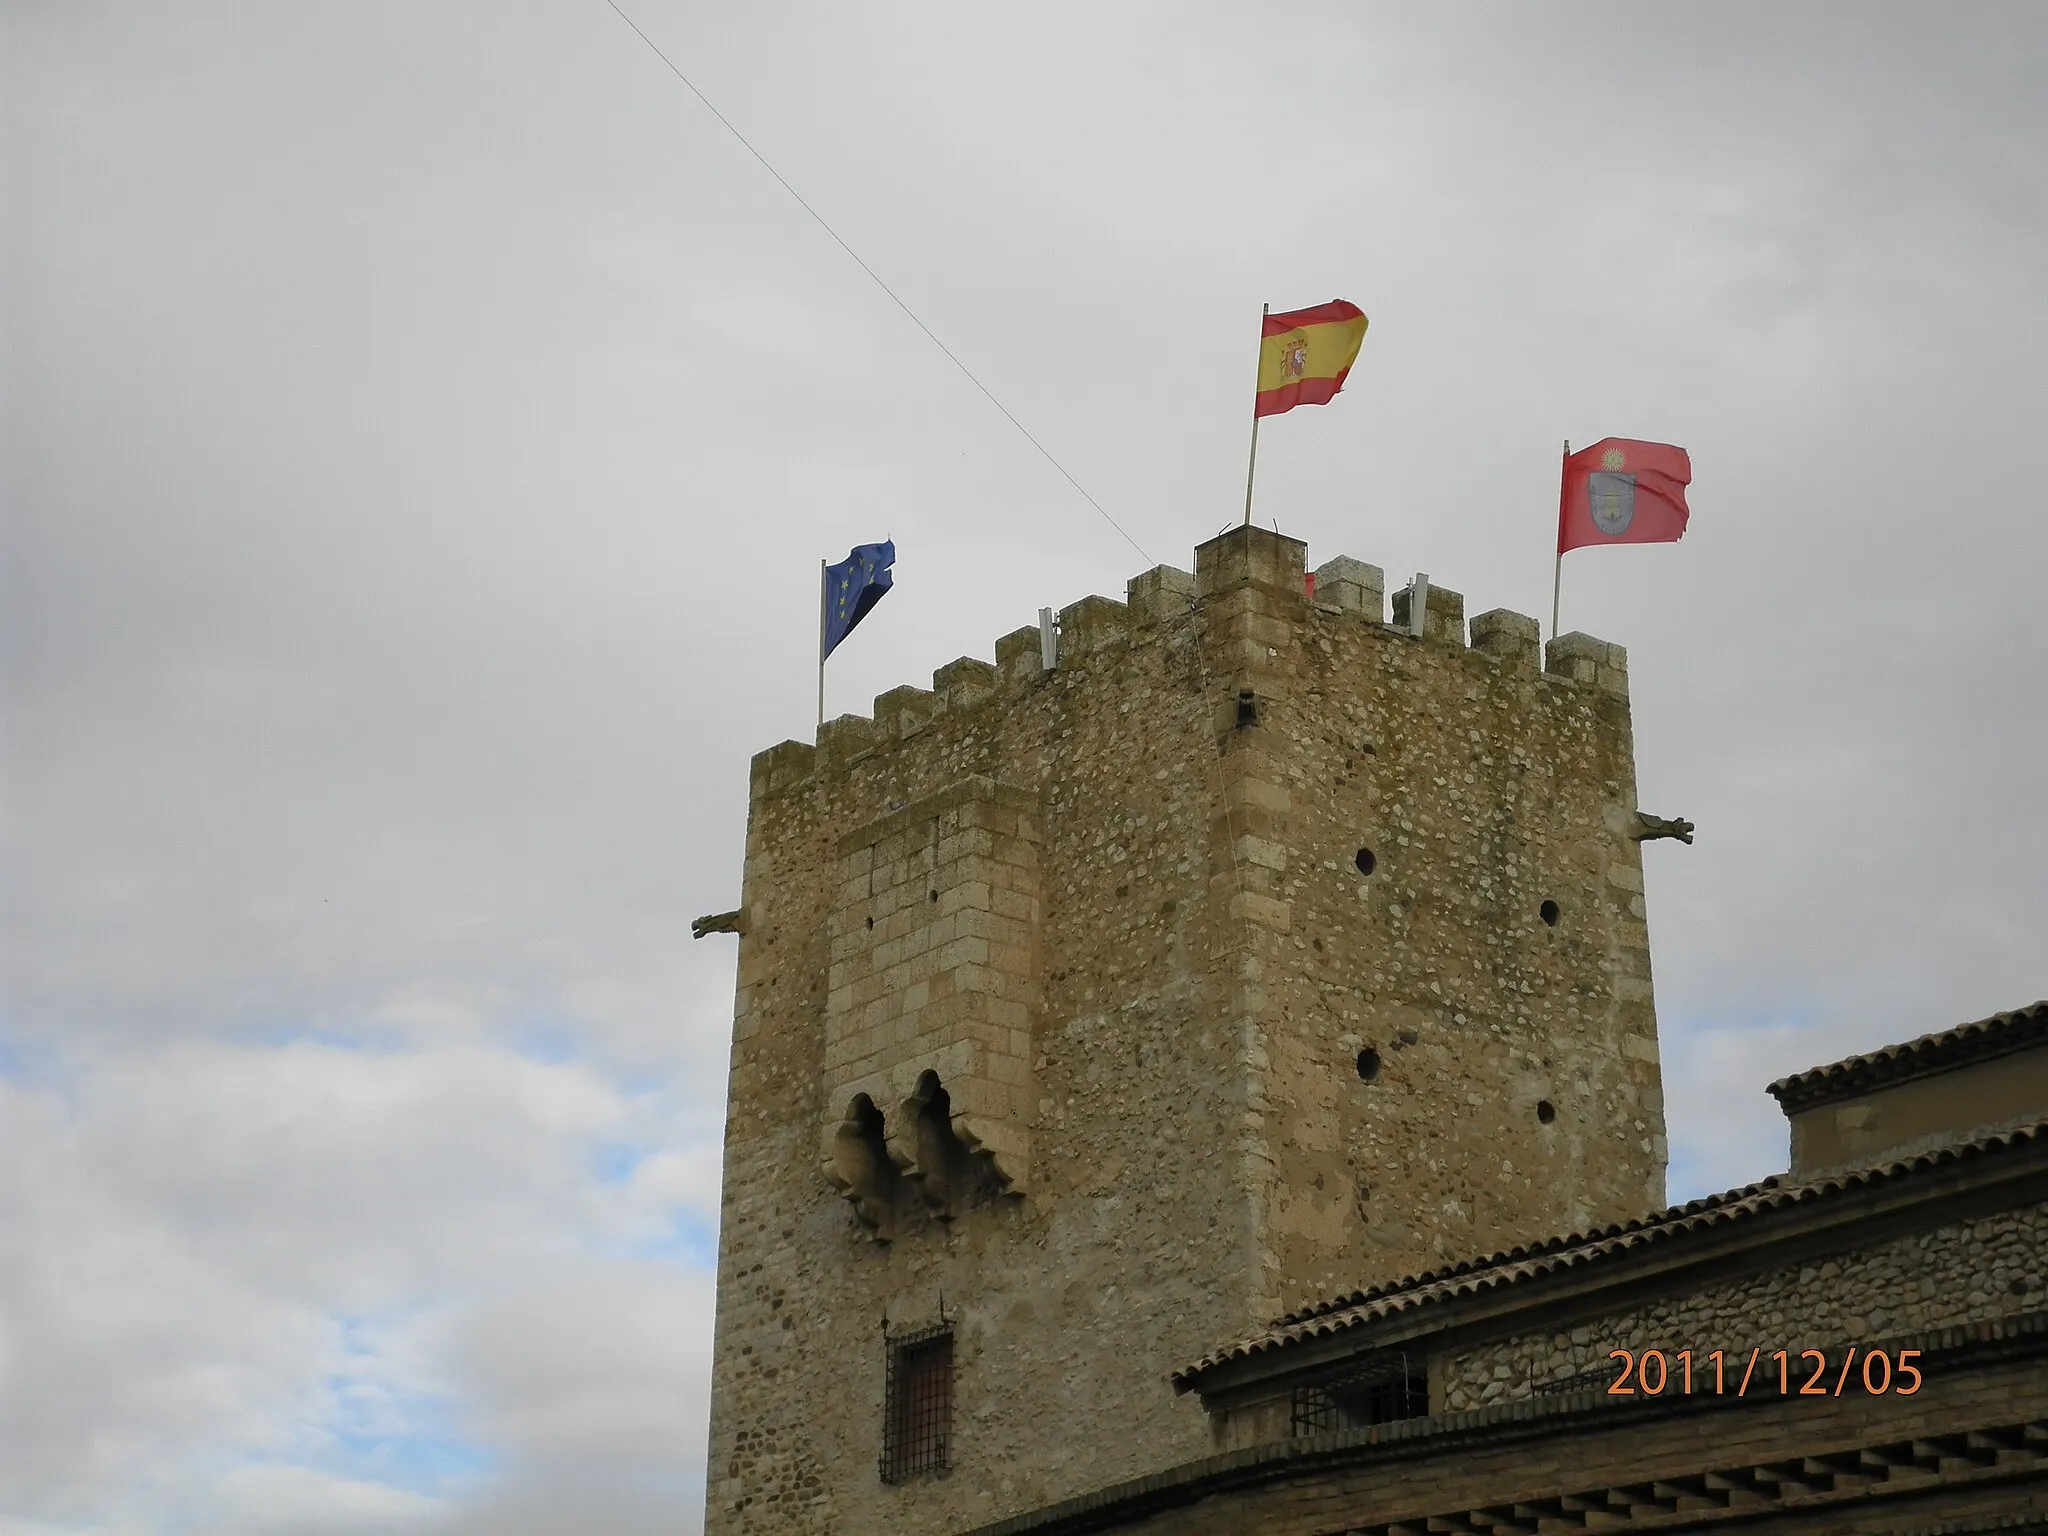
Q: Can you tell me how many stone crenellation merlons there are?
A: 12